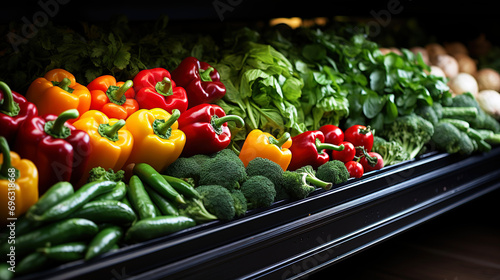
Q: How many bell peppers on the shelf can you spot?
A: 12